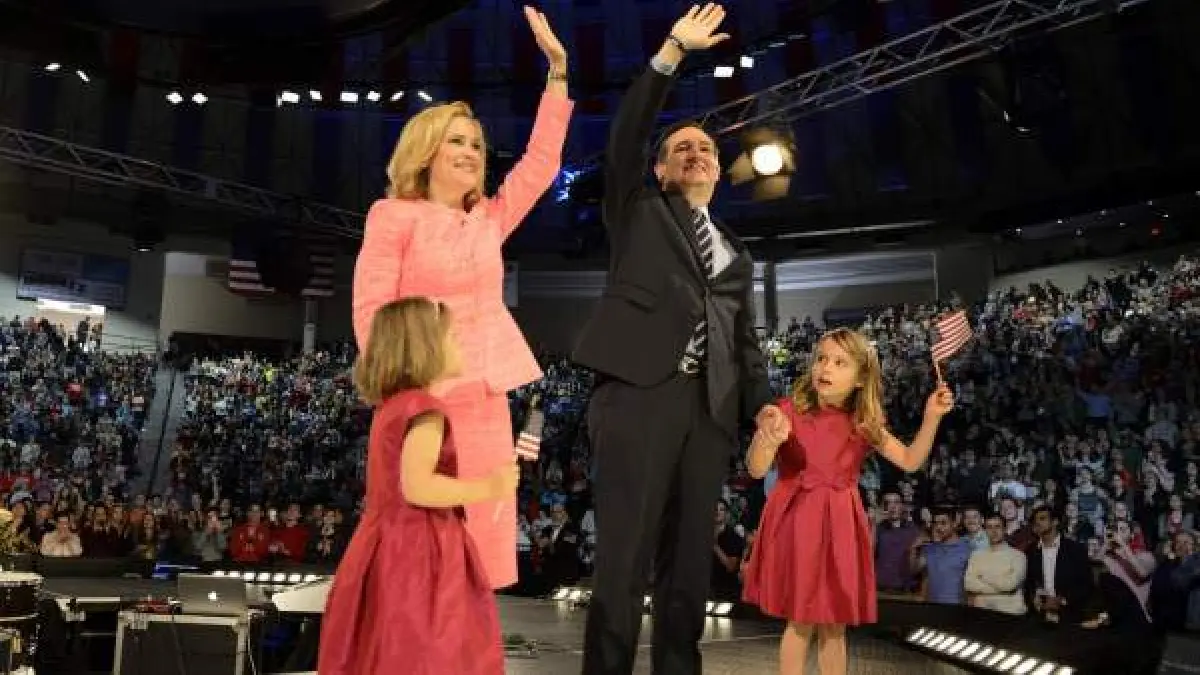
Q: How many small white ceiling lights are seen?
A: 12